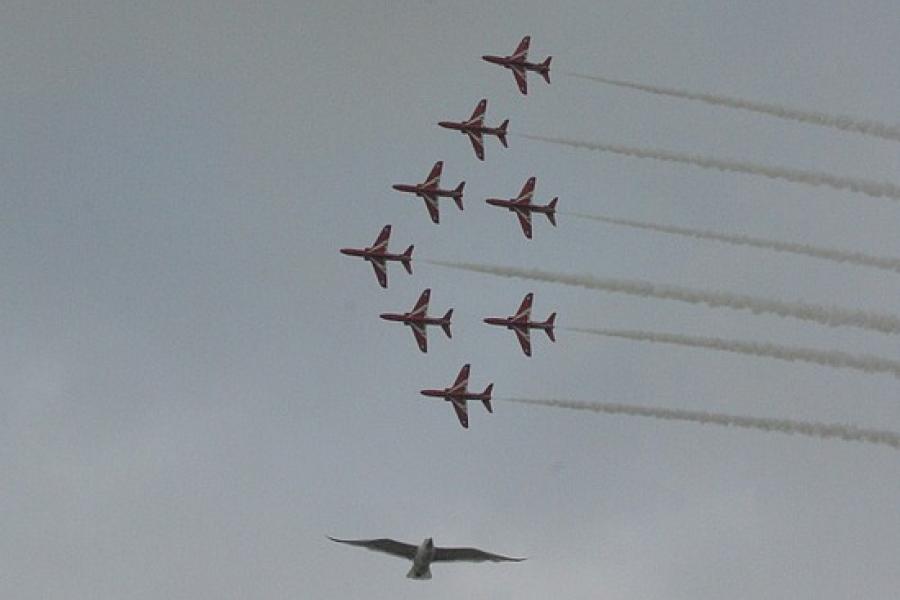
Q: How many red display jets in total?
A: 8